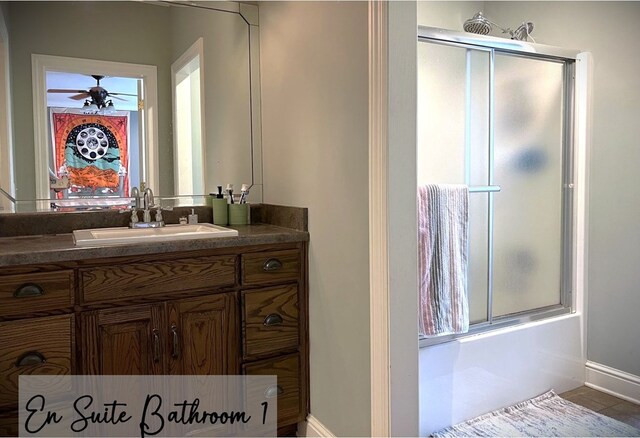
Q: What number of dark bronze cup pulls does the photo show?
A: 5